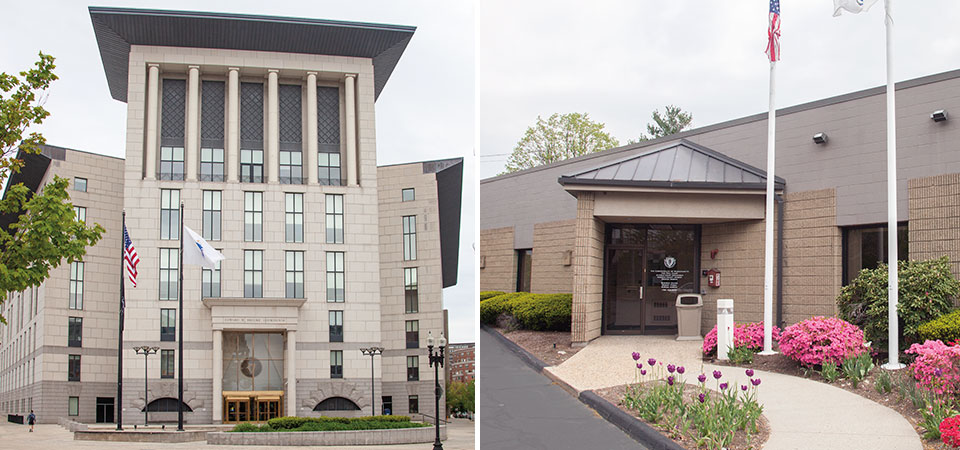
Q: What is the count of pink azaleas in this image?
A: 3